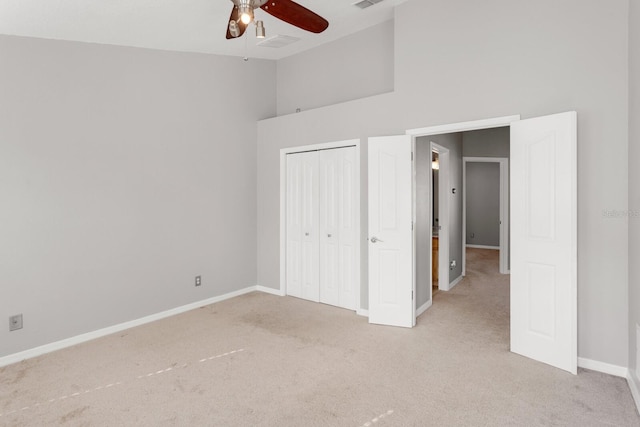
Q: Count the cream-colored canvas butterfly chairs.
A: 0